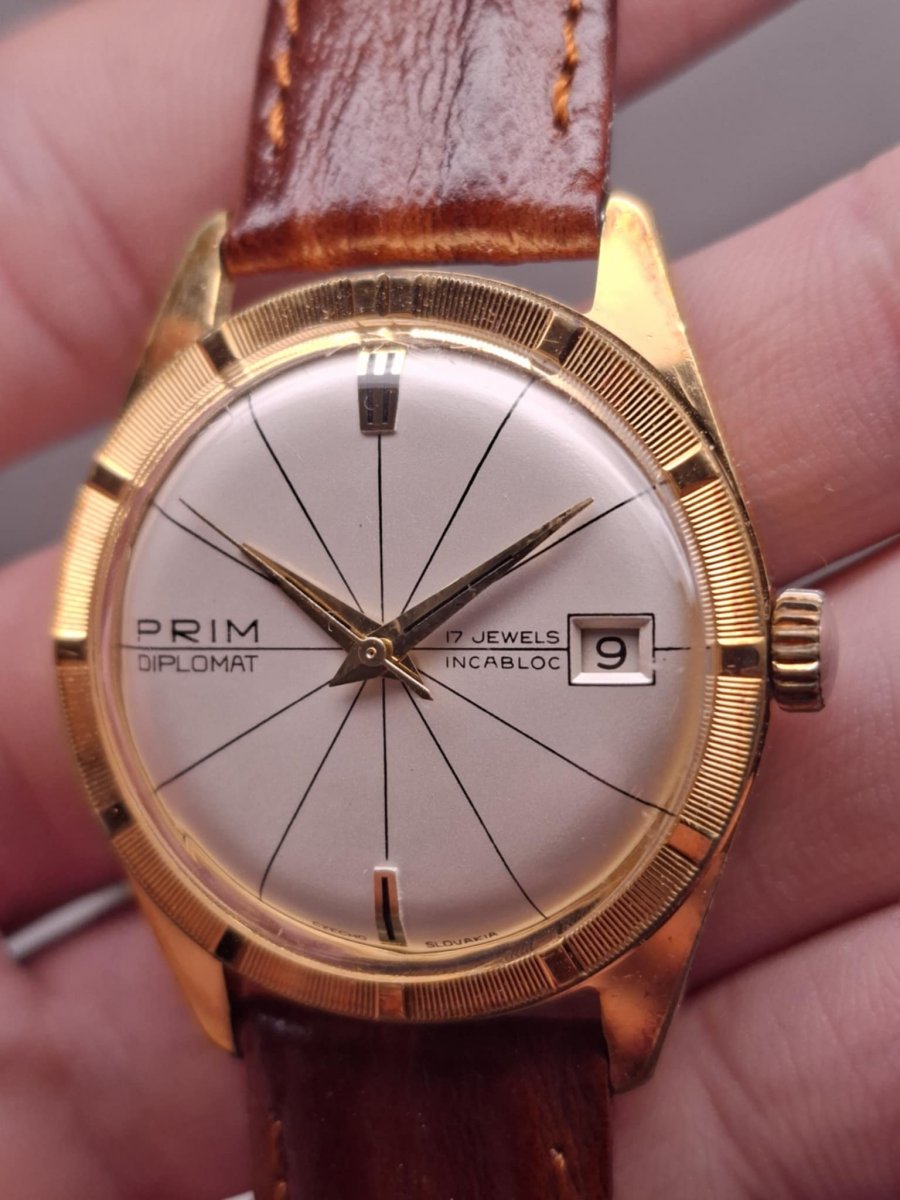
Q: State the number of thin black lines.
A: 12